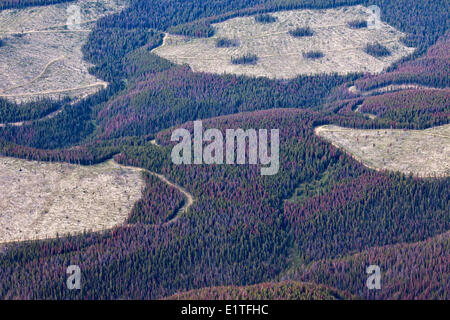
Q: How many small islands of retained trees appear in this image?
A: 7